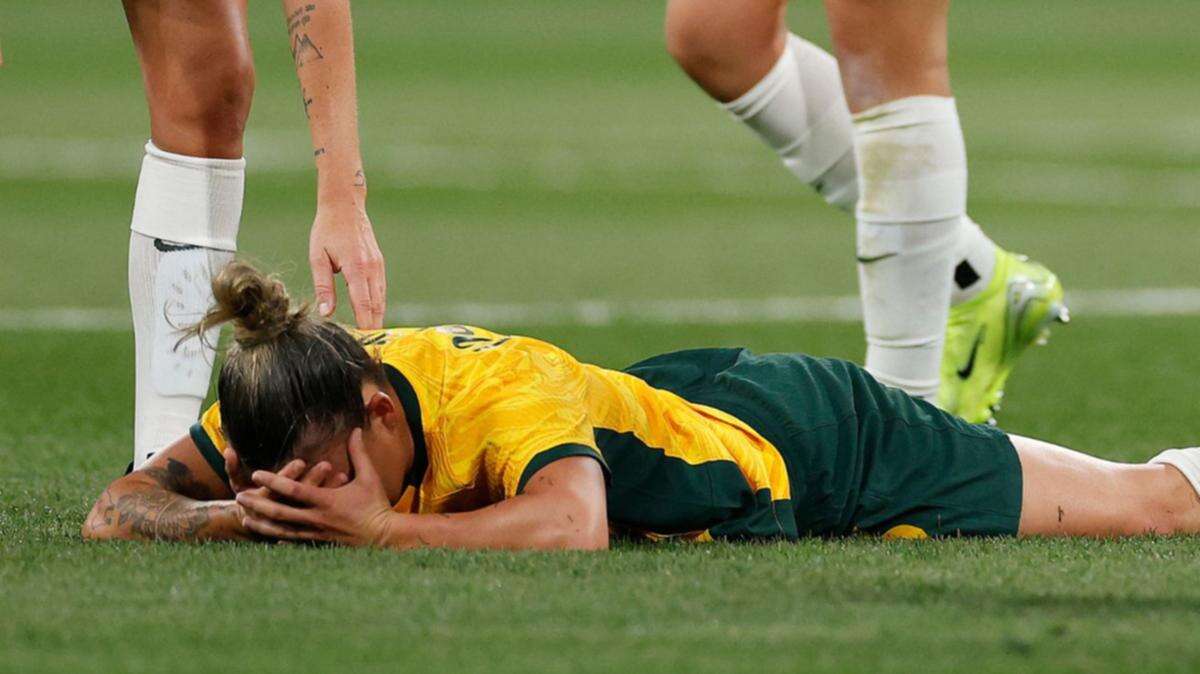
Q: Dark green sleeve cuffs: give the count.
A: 2